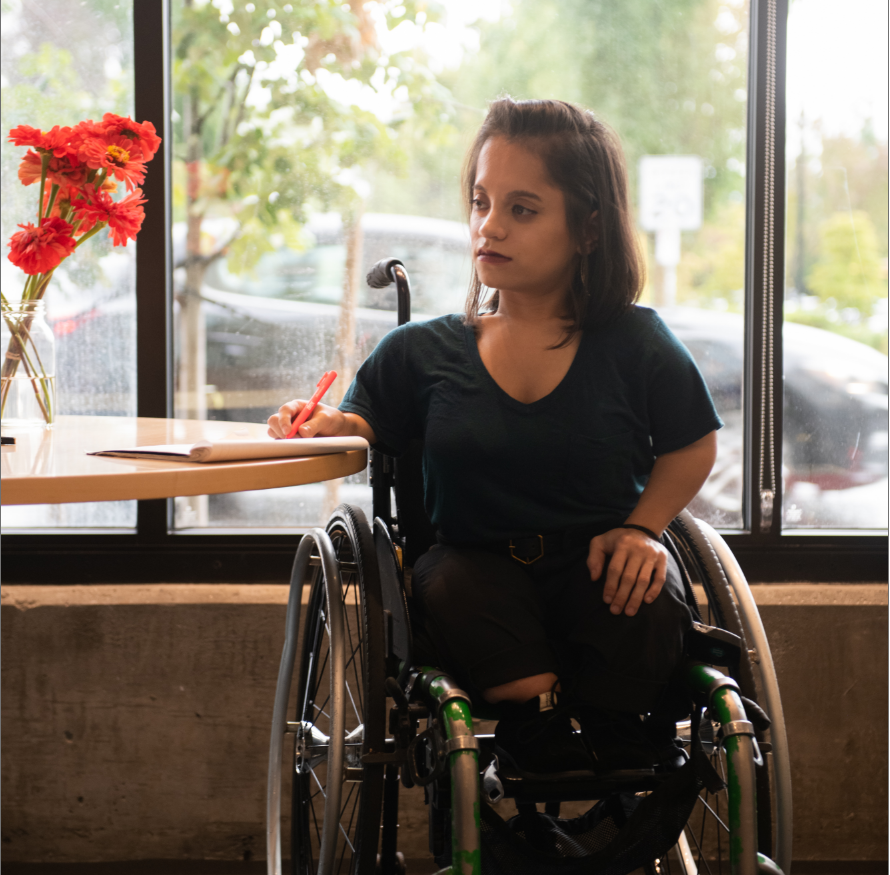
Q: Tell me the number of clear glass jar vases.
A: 1